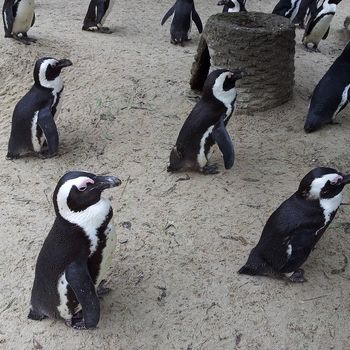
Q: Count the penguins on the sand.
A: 12